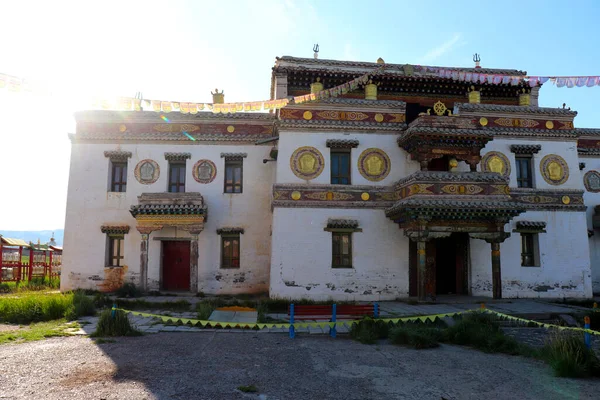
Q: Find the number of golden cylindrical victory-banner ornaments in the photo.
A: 5